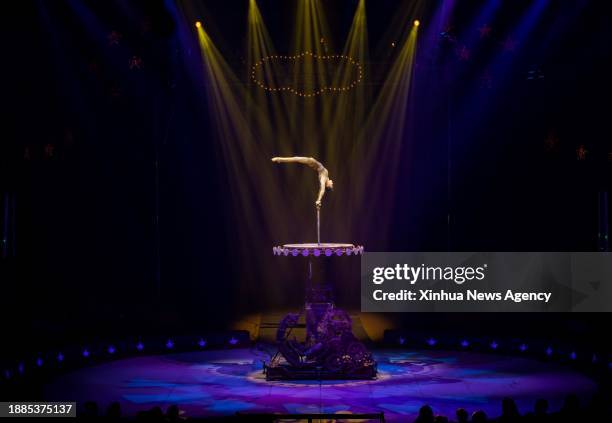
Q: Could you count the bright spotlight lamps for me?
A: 2